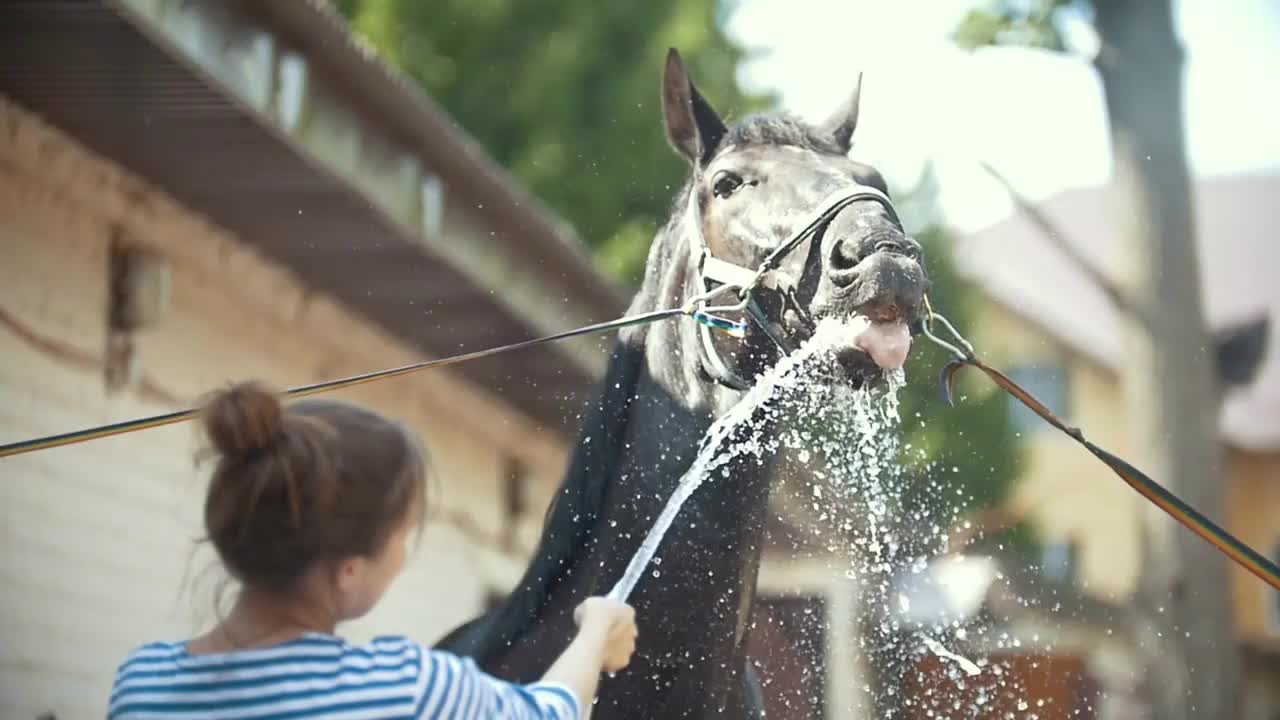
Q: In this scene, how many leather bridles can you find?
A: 1